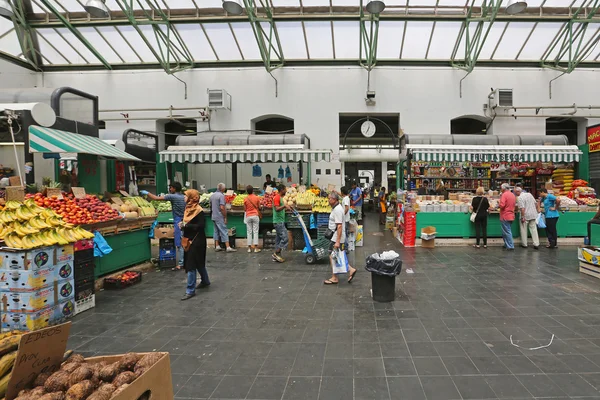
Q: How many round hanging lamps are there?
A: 5